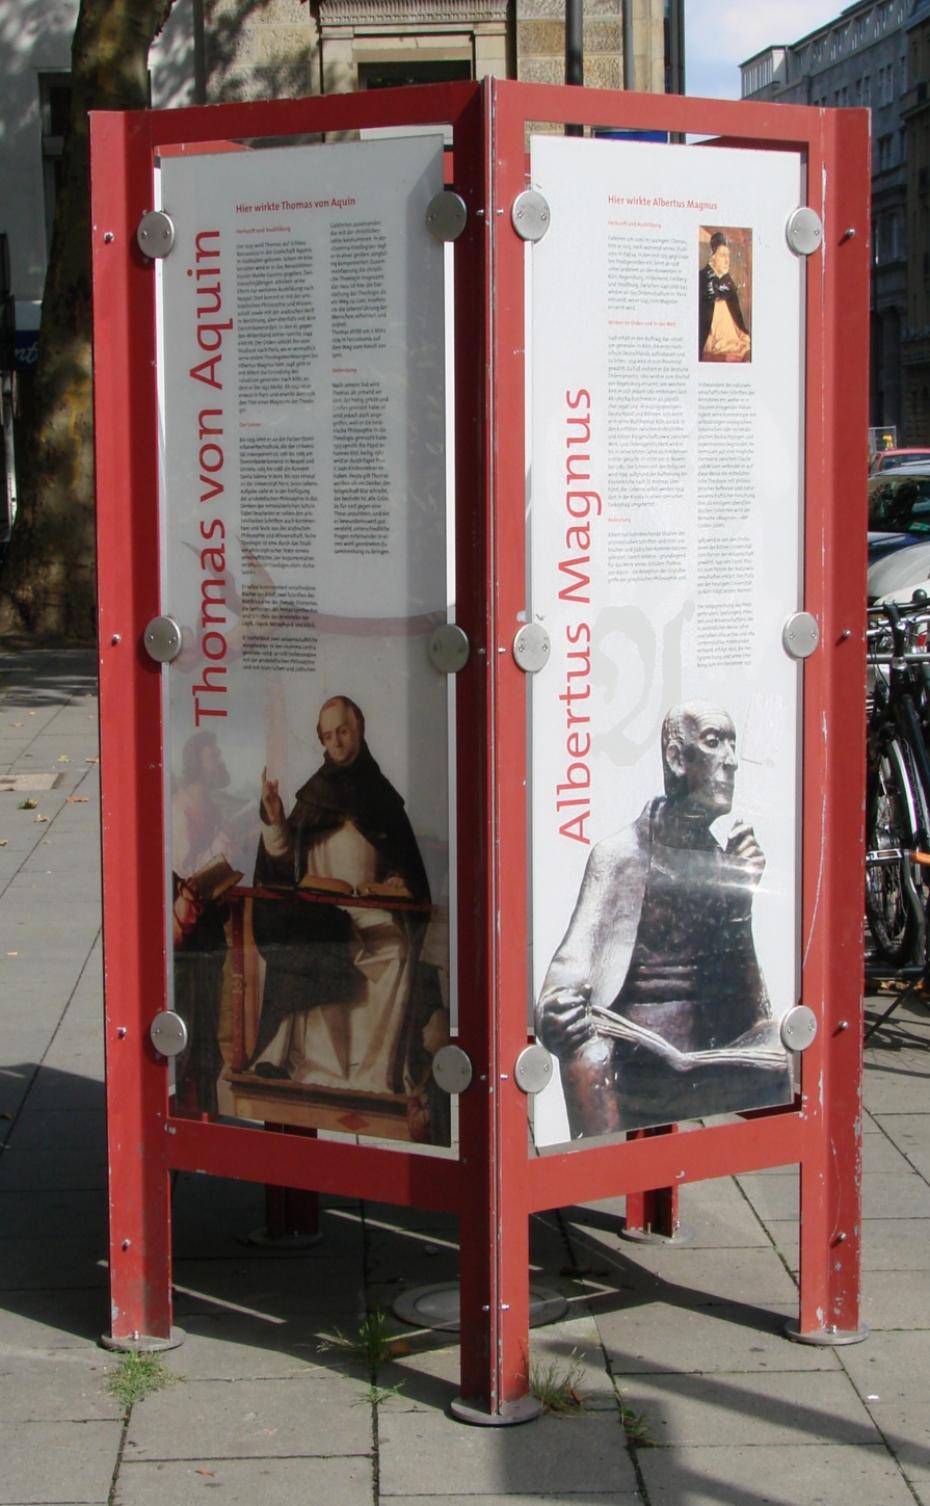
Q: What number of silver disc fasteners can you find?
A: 12